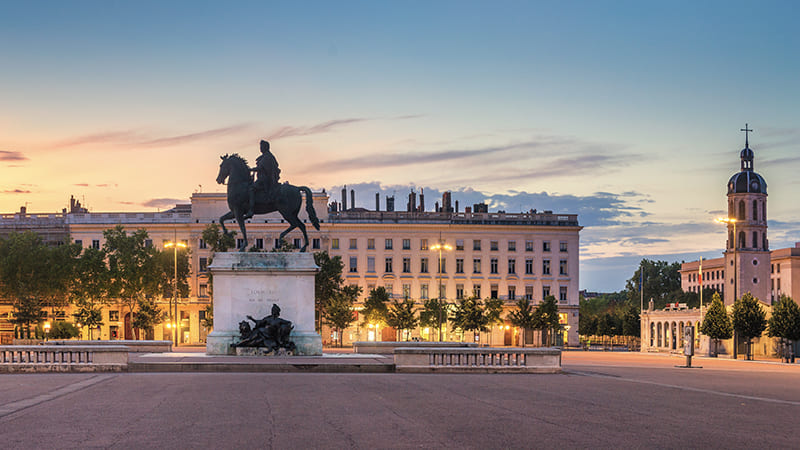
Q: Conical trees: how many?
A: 3